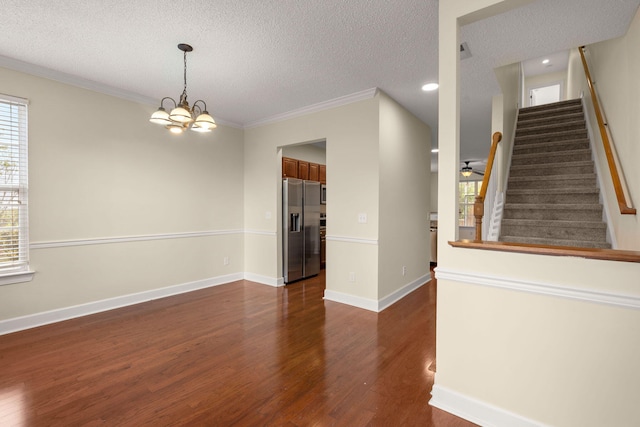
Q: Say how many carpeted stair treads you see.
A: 13